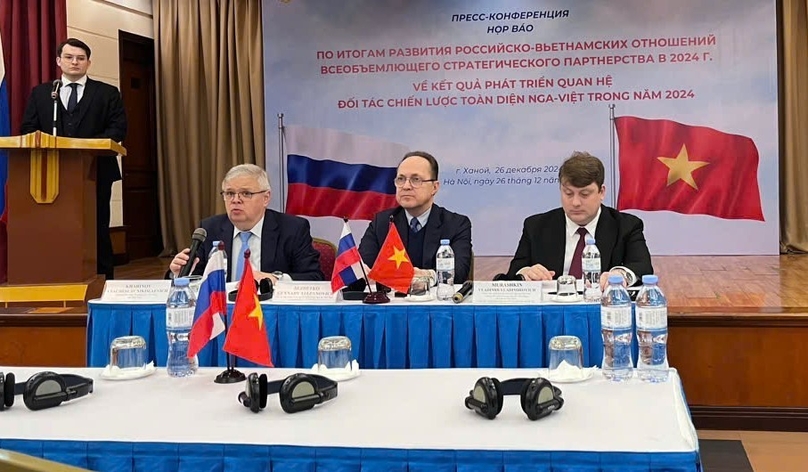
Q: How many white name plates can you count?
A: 3